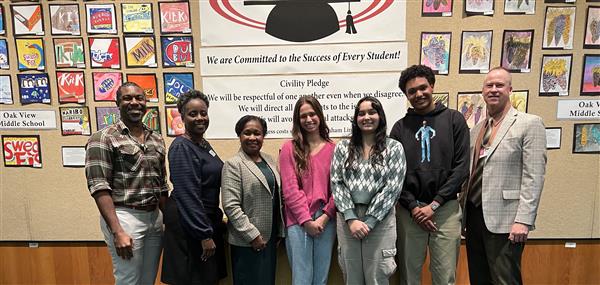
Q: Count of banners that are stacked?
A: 3